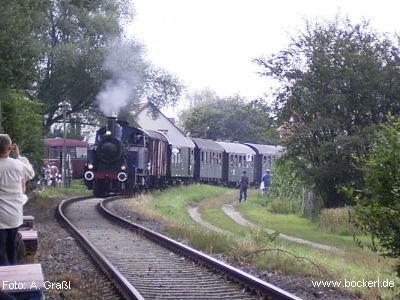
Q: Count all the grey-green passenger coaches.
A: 4